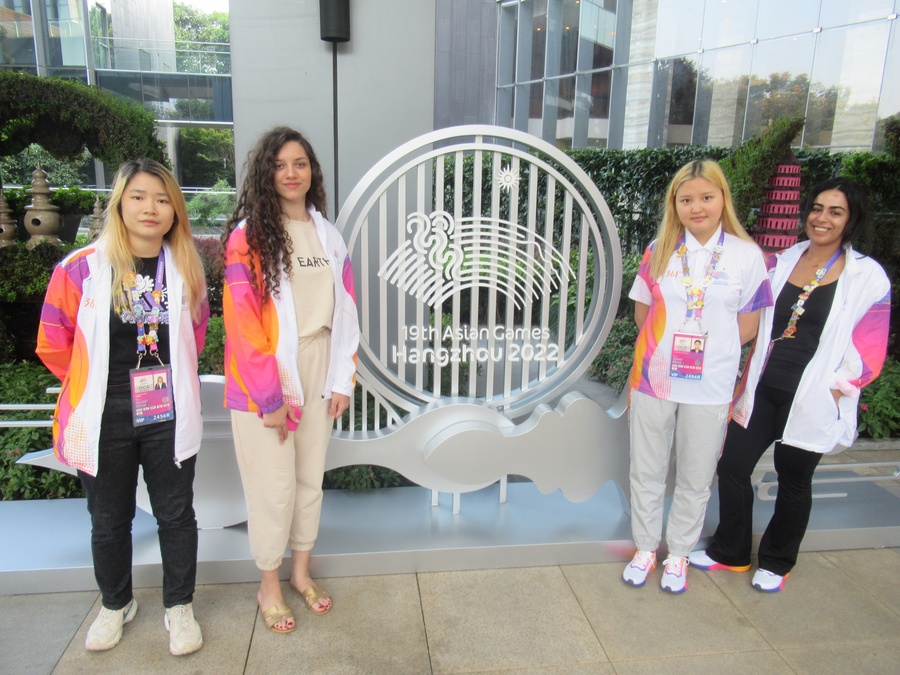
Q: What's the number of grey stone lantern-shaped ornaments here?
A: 3